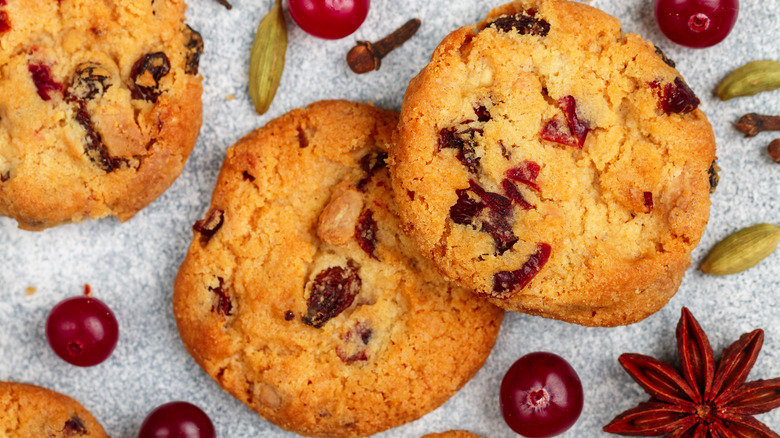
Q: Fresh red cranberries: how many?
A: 5